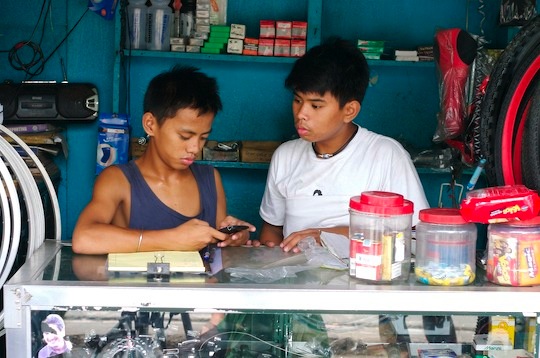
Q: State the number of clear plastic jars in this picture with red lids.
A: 3